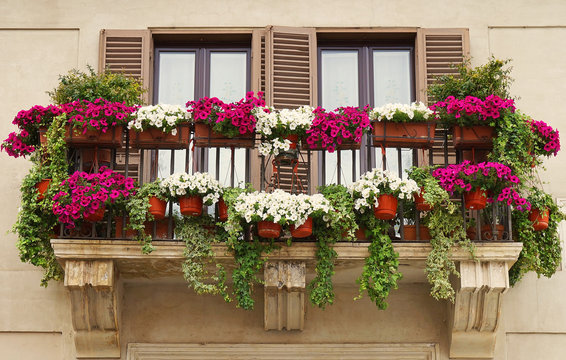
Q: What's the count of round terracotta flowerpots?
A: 11